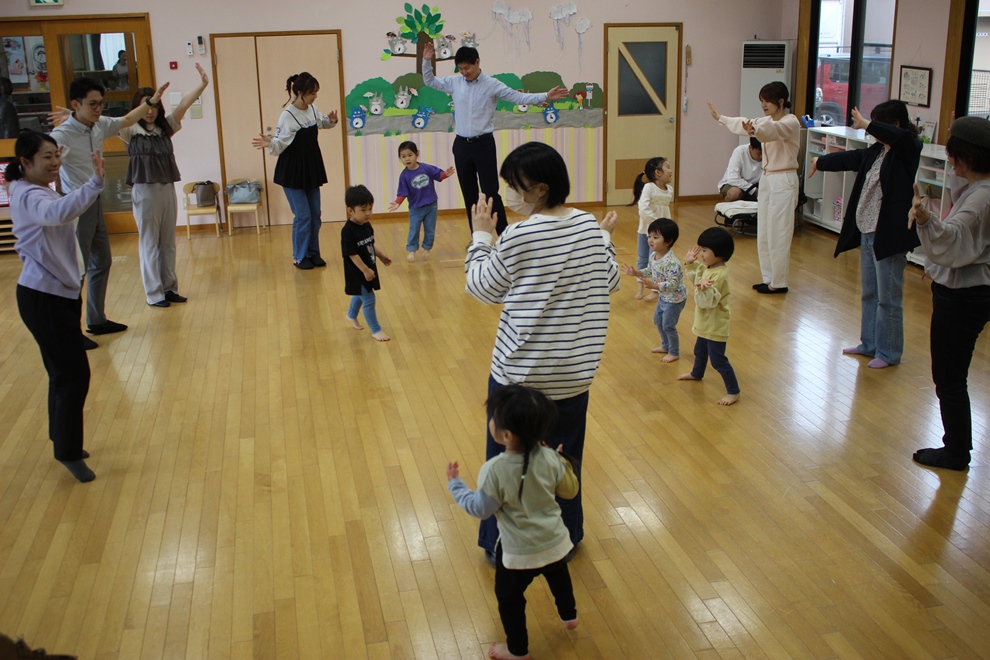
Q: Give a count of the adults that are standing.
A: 9